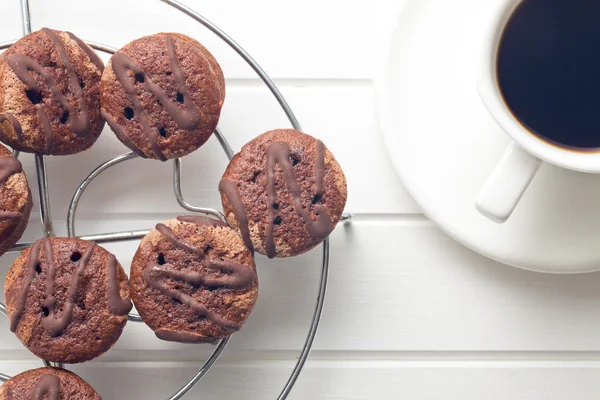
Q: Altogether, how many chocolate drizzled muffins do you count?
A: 7